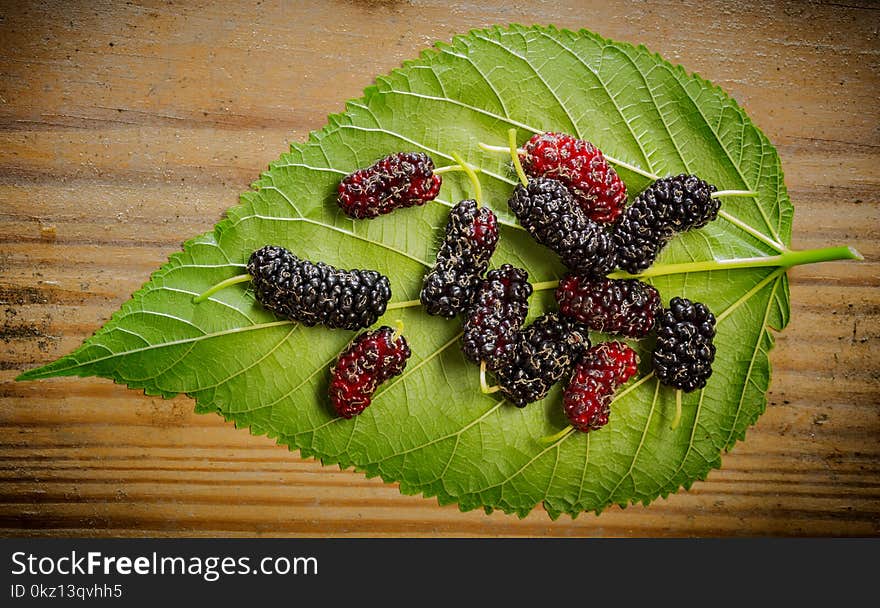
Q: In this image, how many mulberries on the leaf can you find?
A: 12